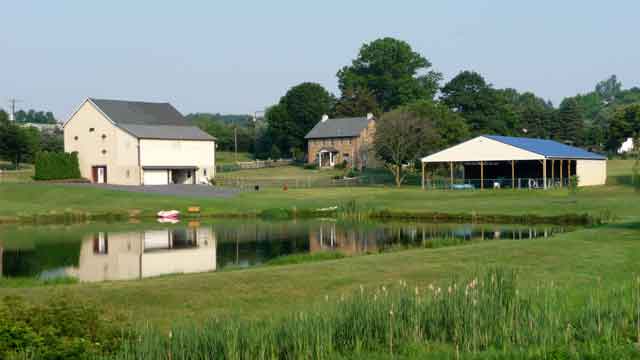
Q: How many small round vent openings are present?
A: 3